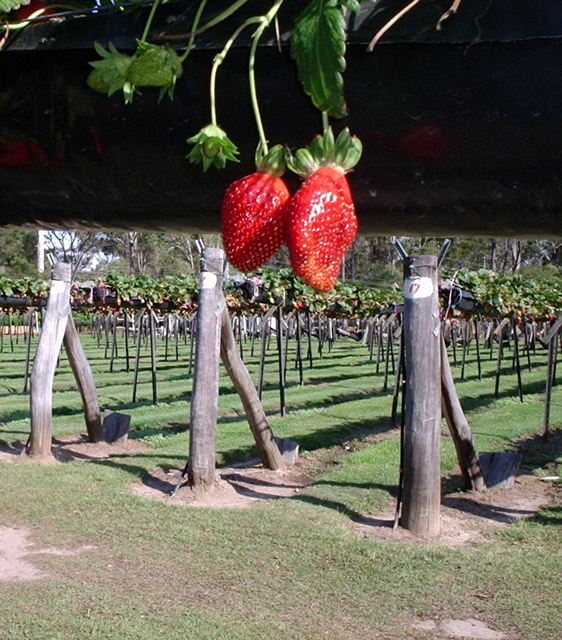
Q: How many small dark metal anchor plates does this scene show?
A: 3